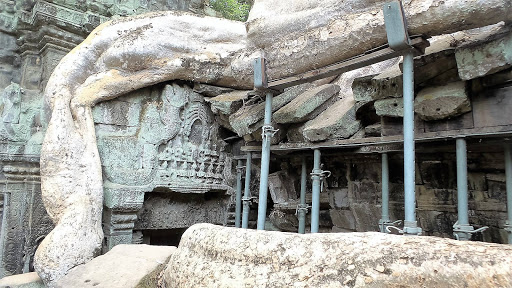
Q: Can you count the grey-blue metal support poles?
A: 9